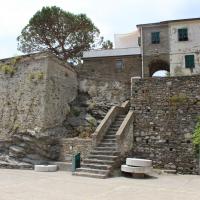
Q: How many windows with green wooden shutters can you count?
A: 3